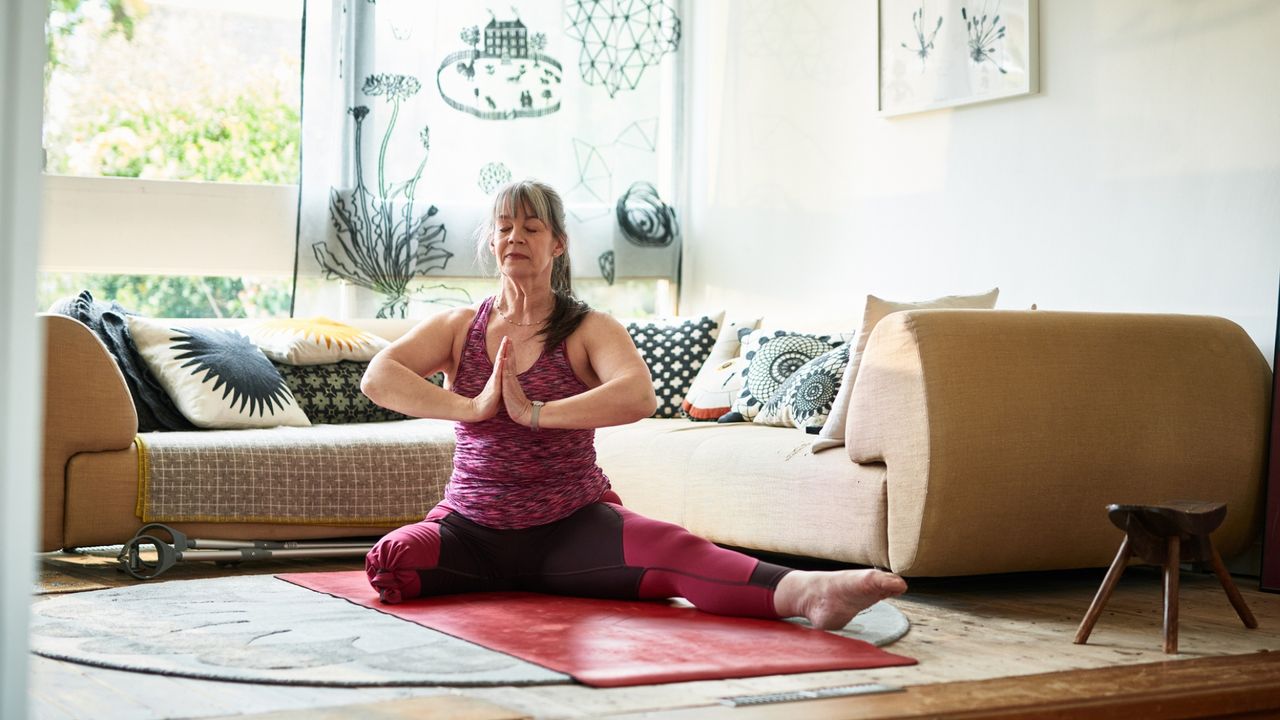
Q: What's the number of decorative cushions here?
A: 8